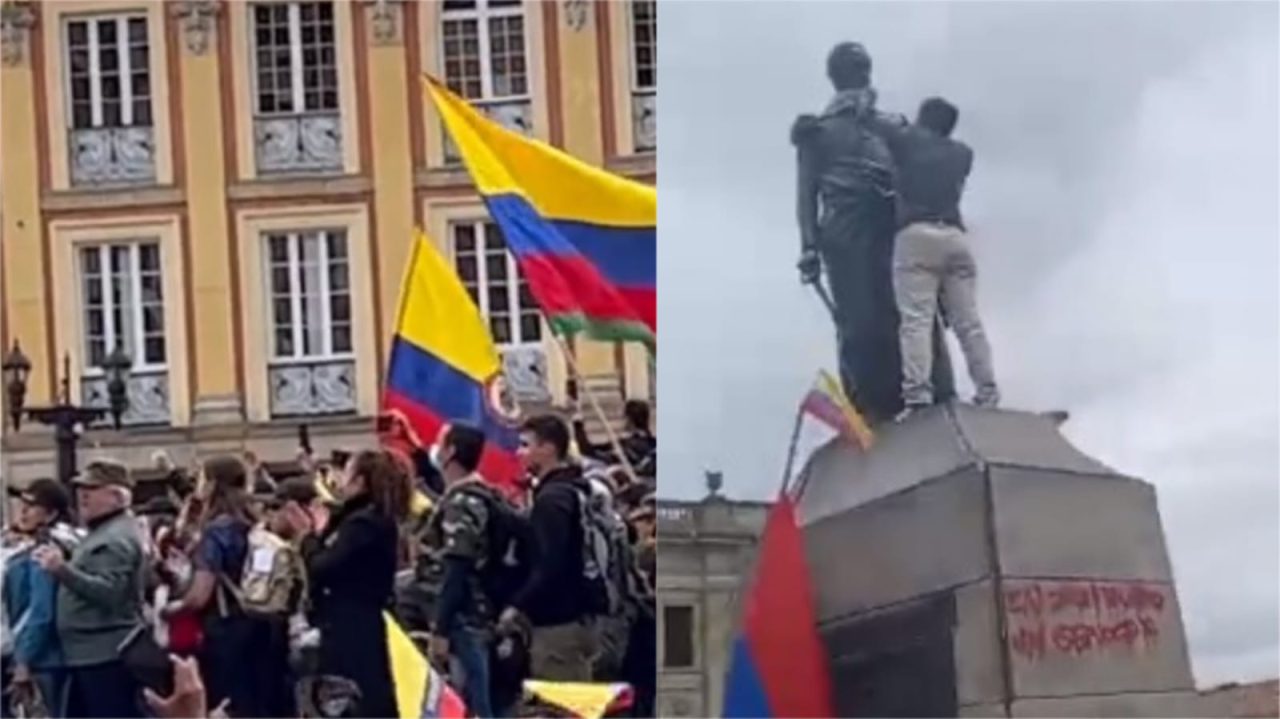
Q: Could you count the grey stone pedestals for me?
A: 1